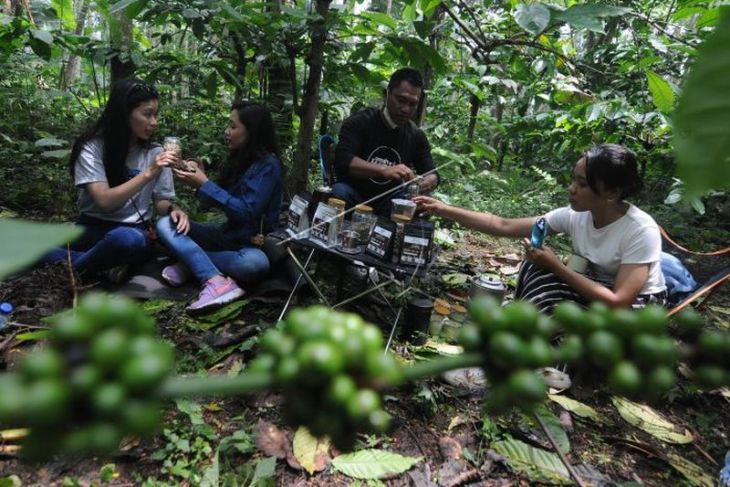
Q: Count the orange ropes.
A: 2